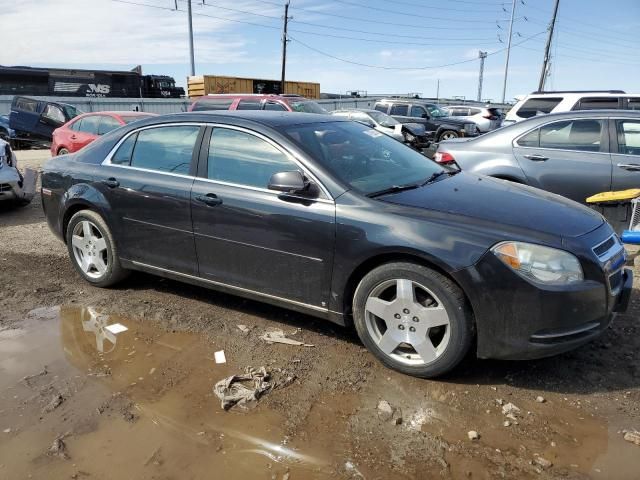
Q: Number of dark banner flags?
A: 0